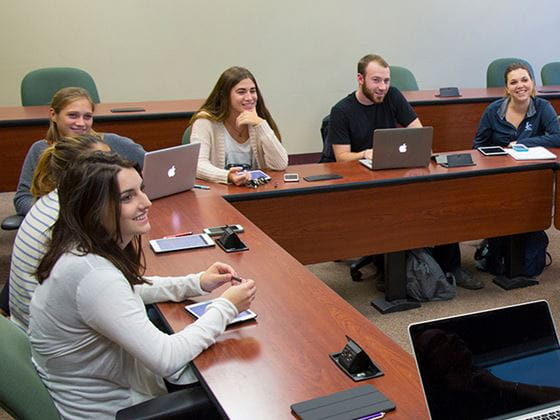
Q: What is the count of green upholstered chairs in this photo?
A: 6